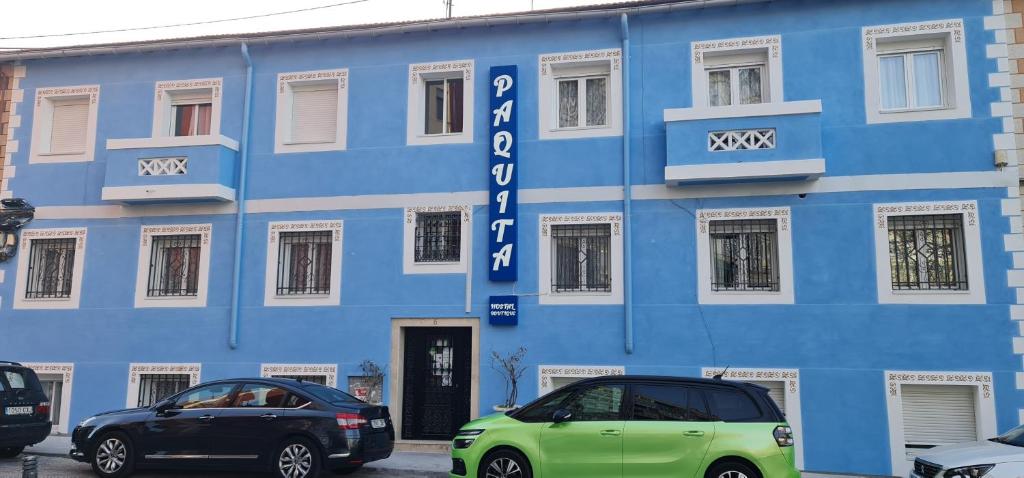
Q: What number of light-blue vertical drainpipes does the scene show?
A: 2